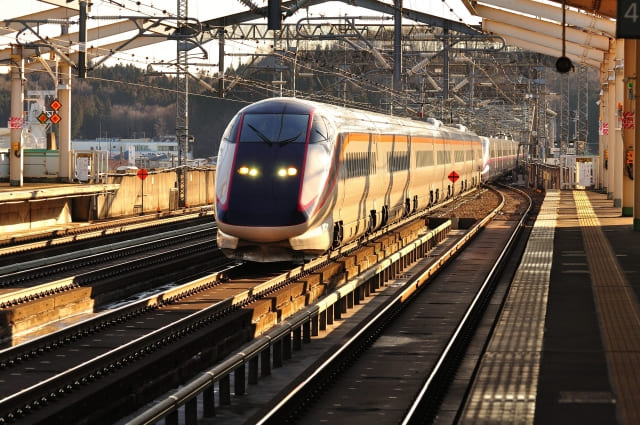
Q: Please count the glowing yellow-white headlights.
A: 4